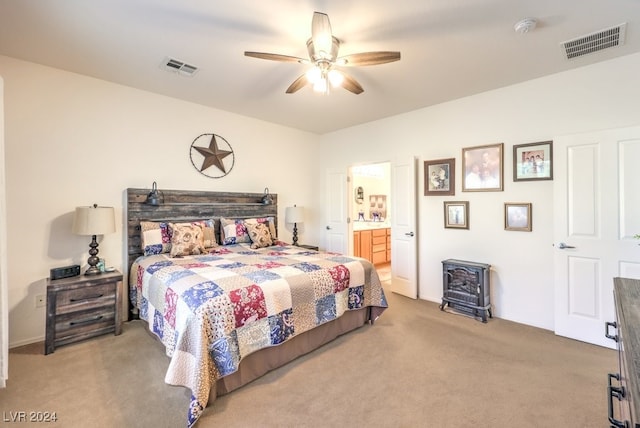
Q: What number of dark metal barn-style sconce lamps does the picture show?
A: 2